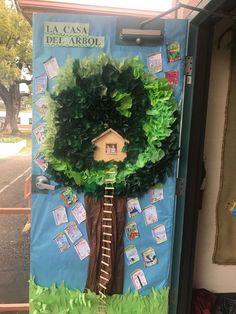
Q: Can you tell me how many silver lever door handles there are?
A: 1